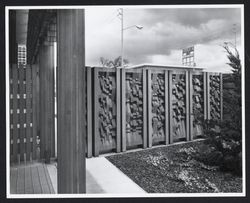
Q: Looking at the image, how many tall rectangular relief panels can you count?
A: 6